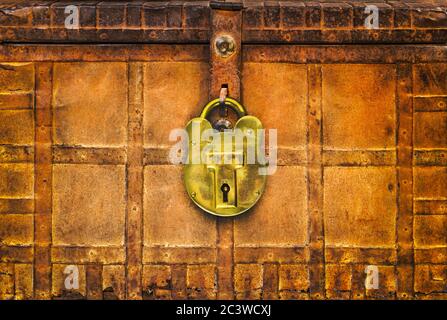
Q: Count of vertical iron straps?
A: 5